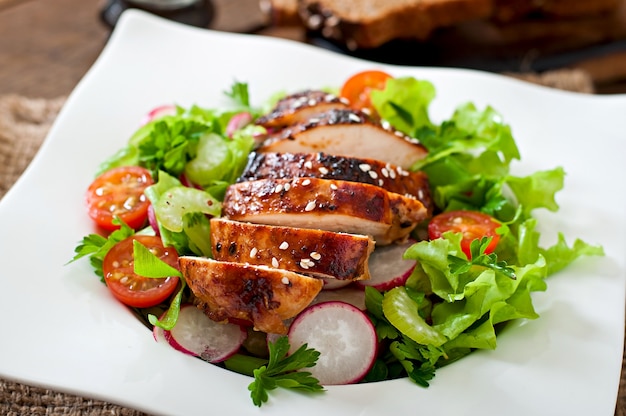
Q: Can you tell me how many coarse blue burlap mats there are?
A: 0